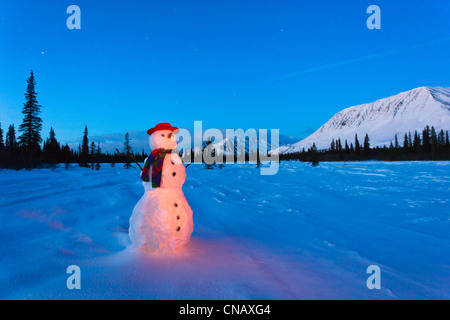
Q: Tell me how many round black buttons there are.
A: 5